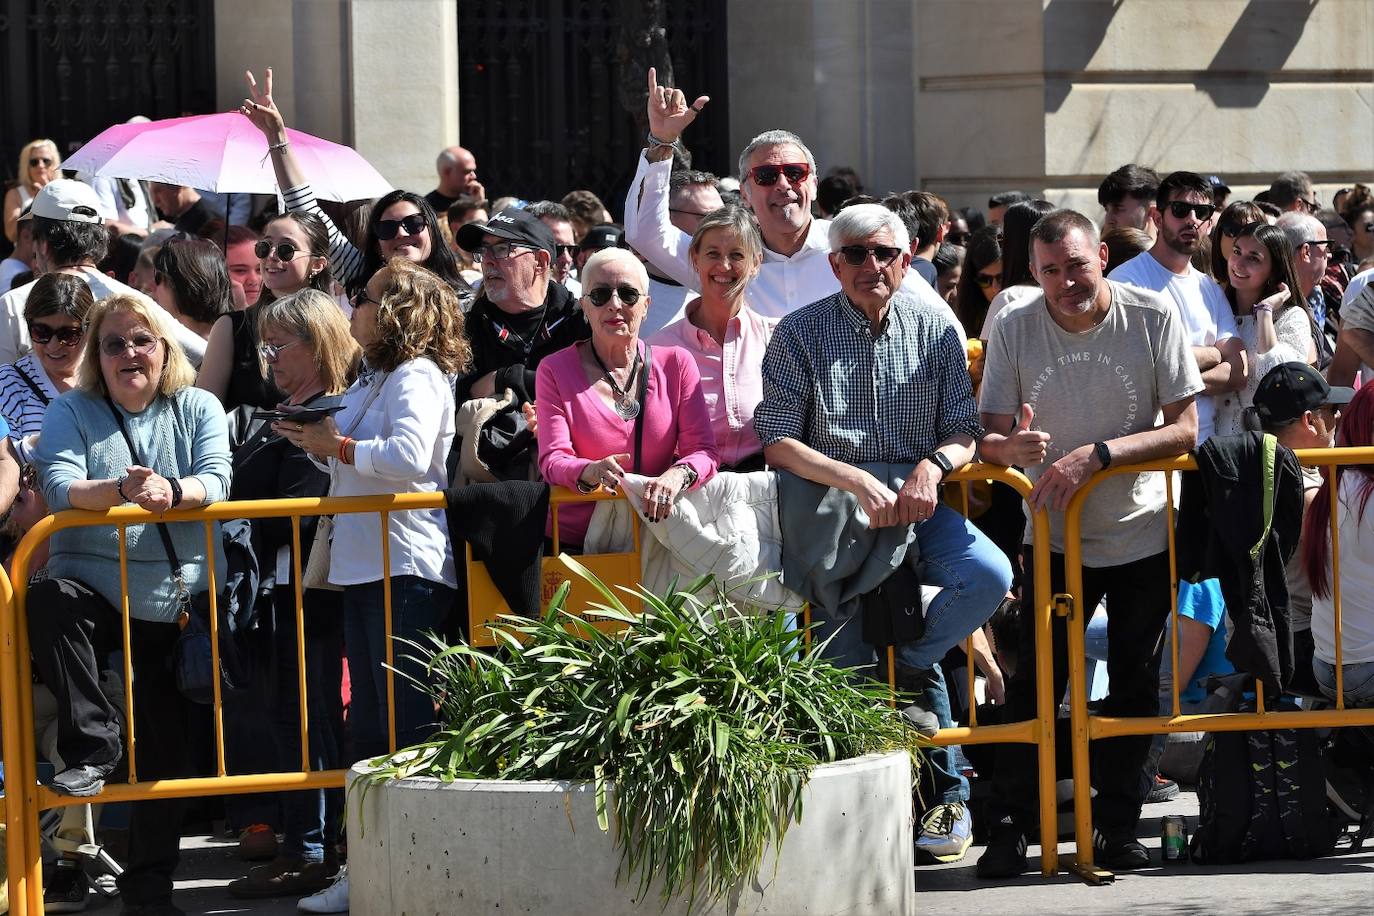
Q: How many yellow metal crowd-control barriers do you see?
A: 3